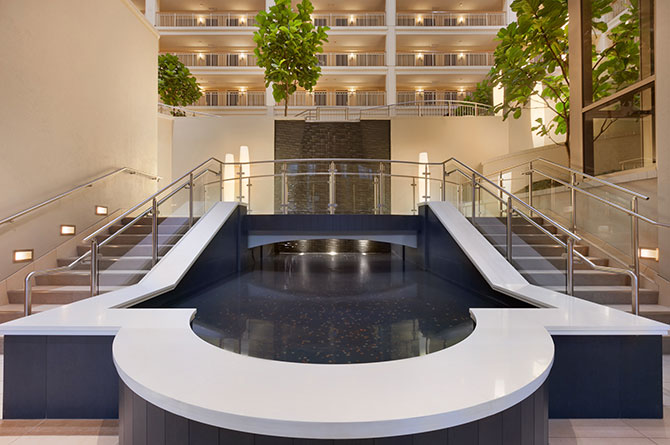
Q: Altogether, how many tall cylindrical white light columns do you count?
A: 3